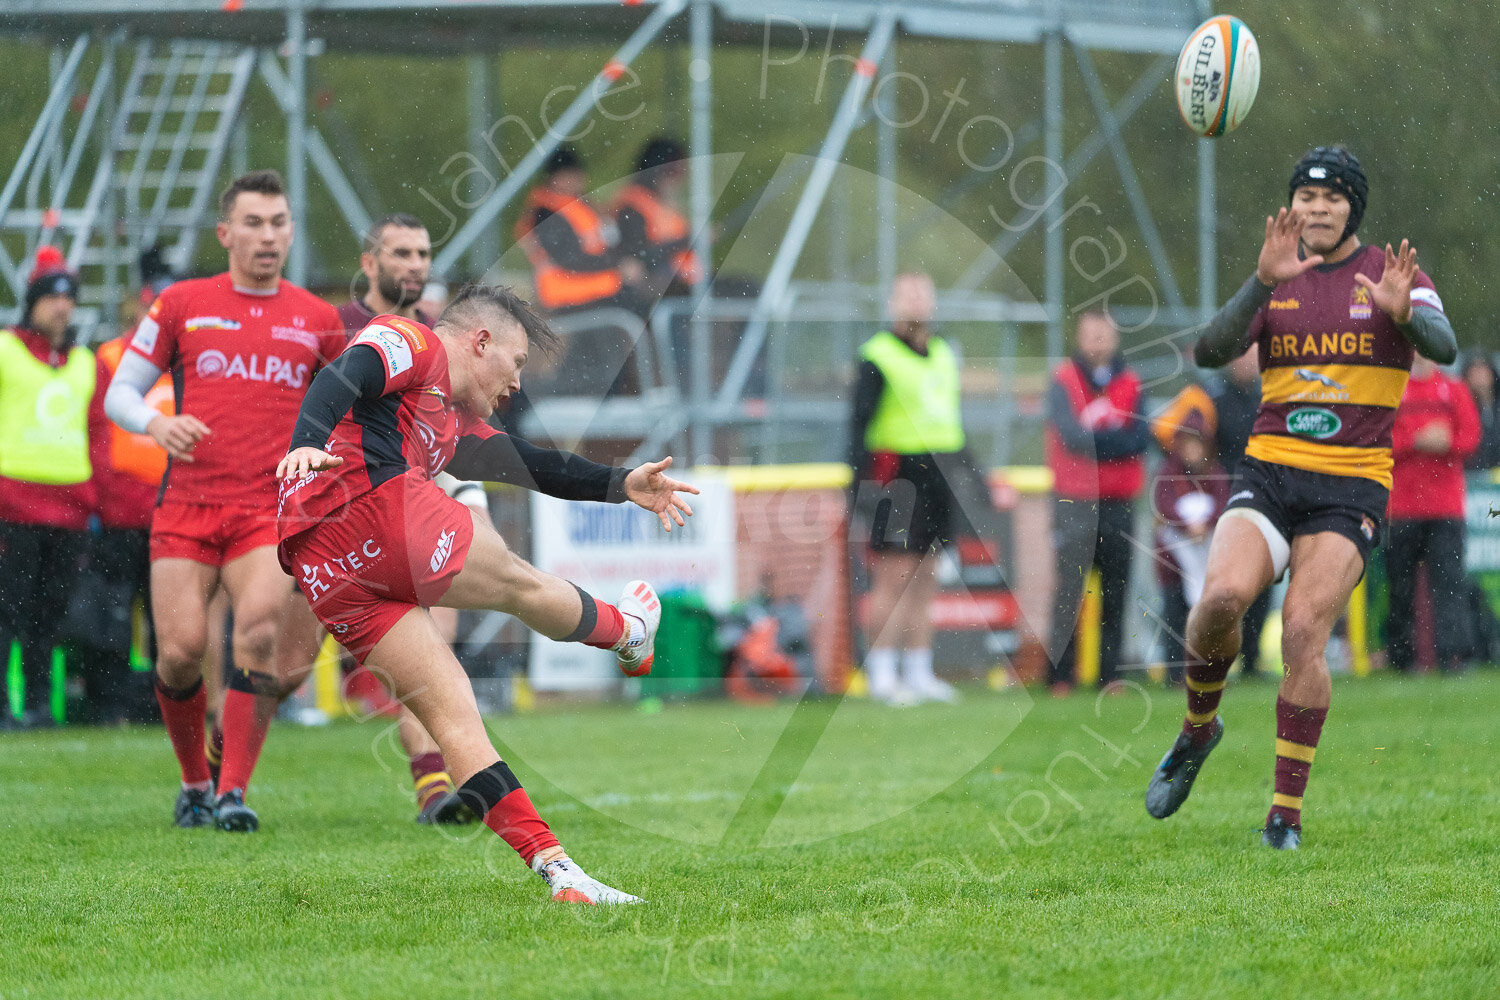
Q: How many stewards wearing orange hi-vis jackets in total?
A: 2